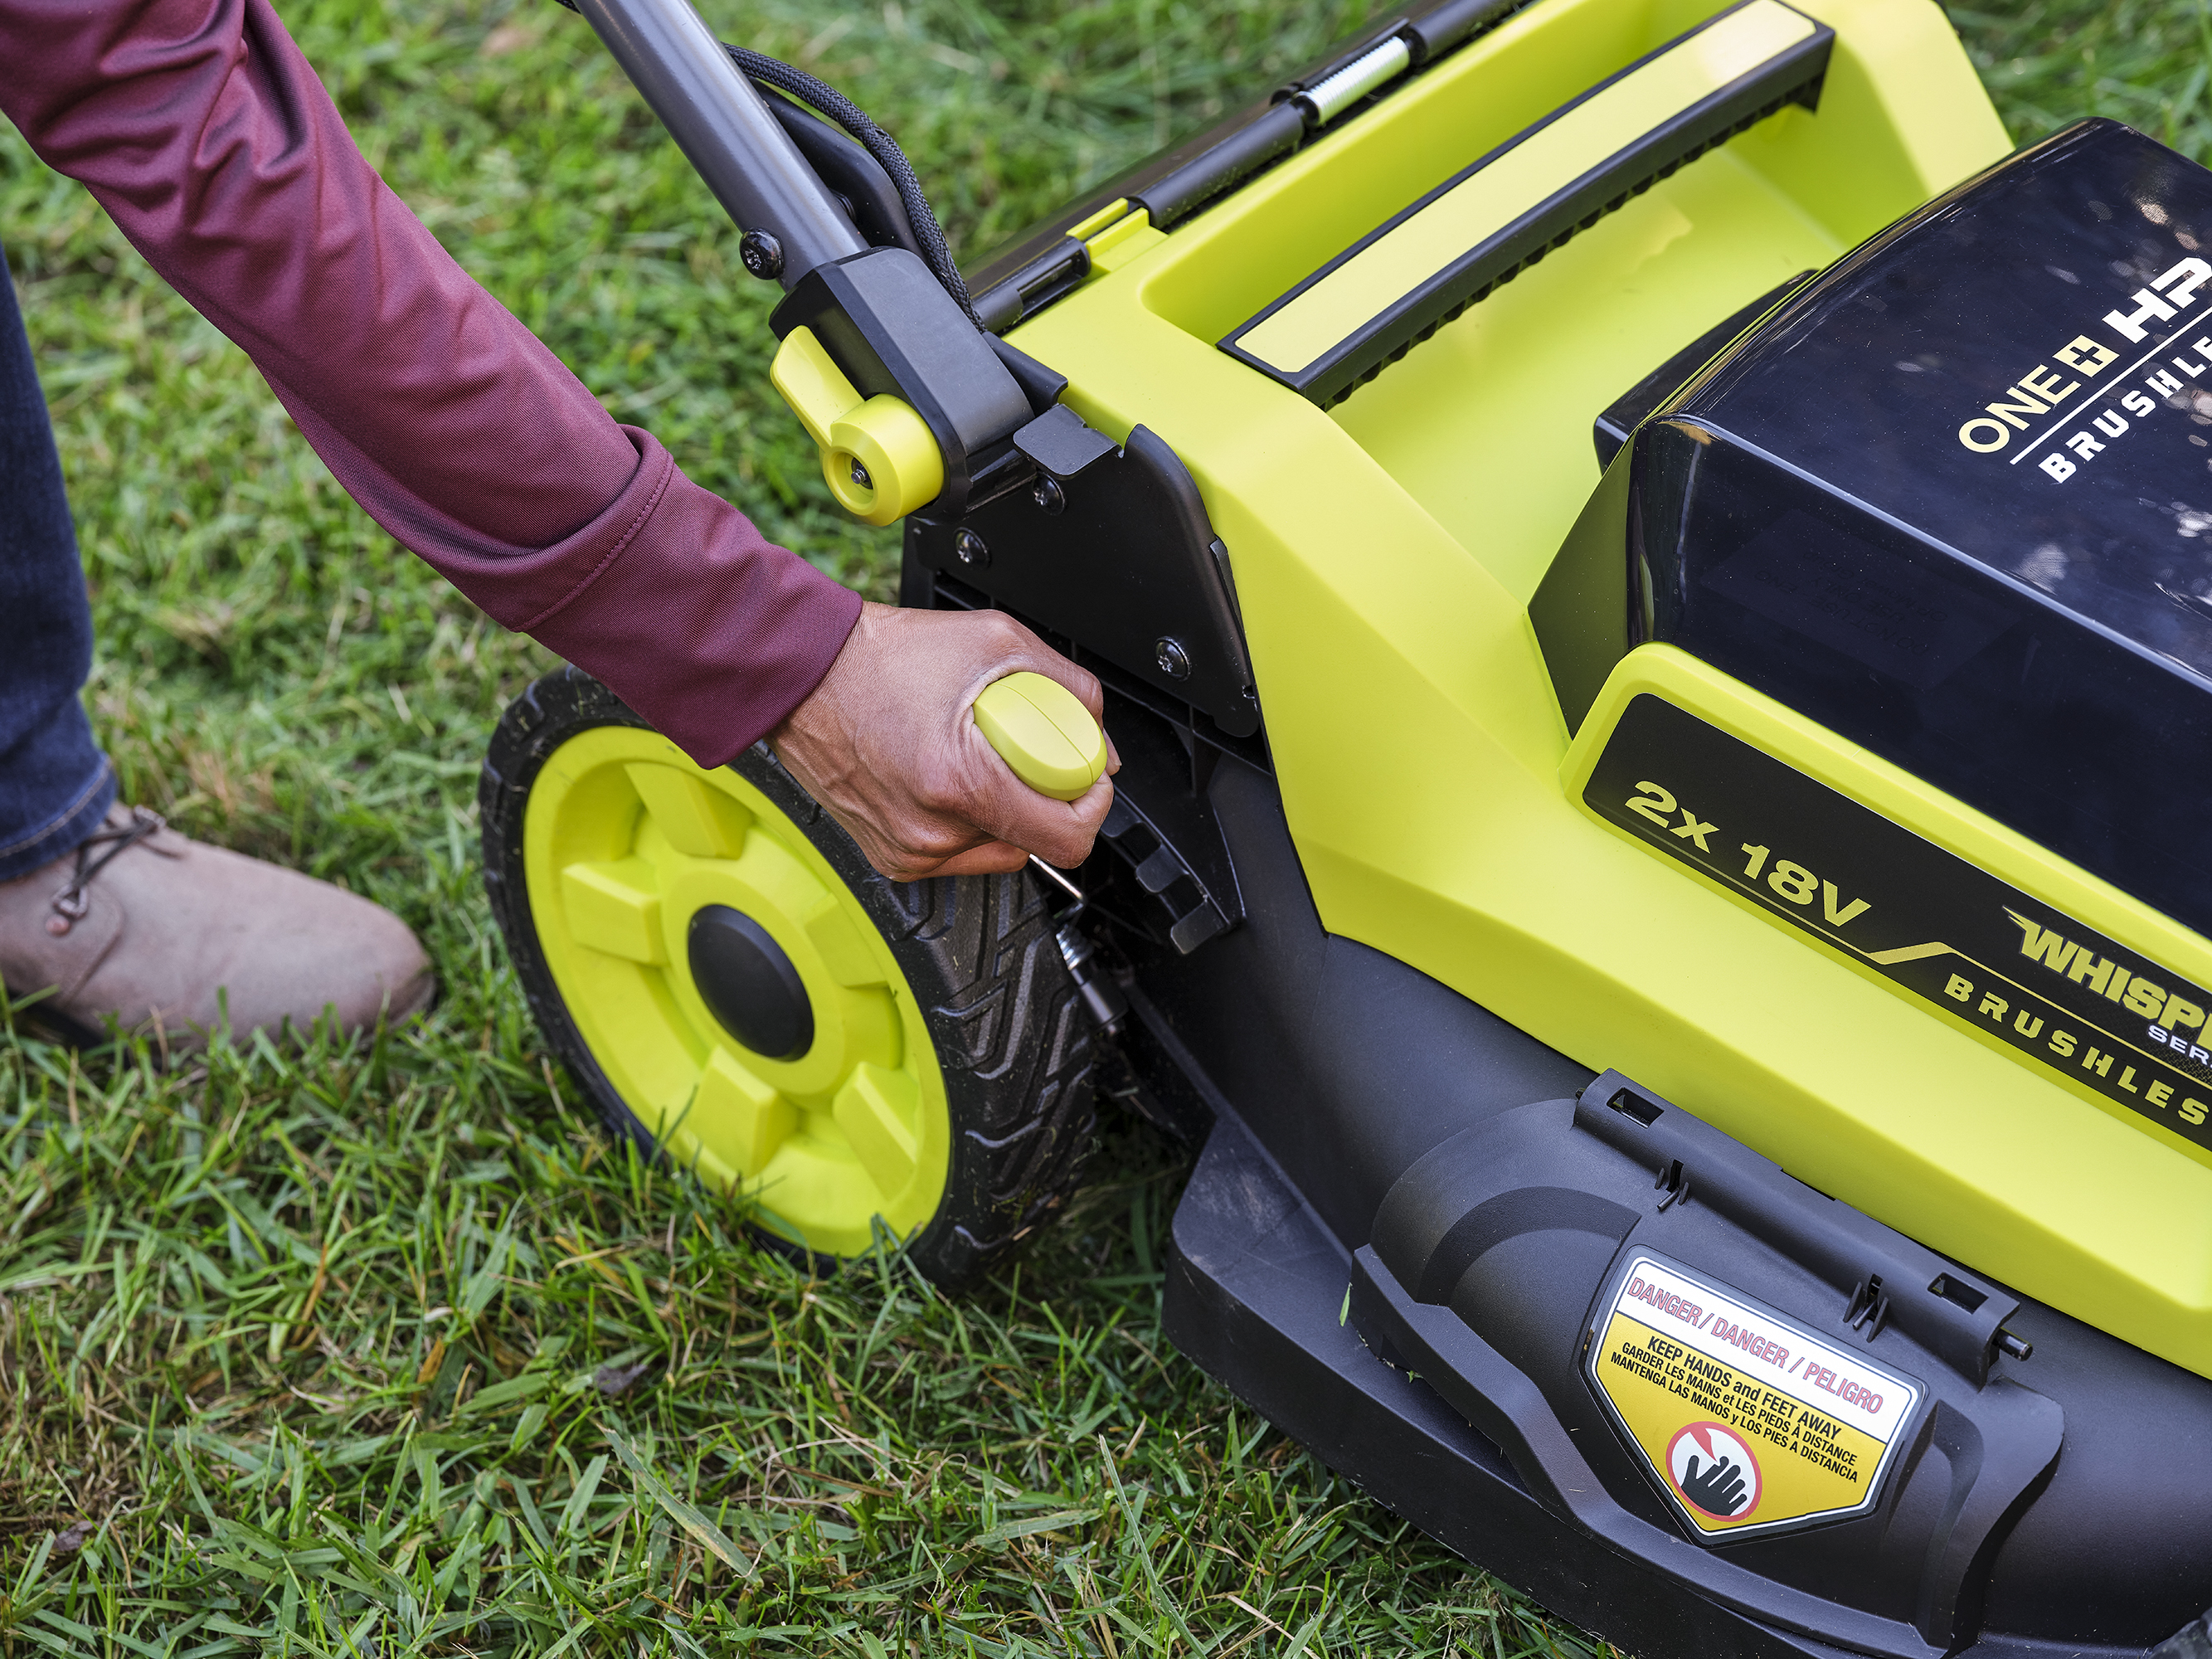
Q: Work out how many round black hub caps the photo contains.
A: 1